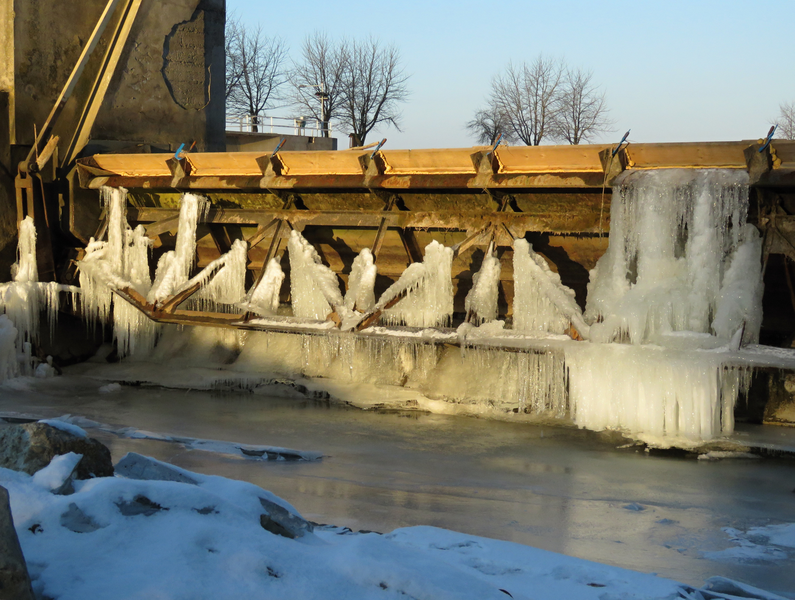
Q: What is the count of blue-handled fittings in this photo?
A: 6